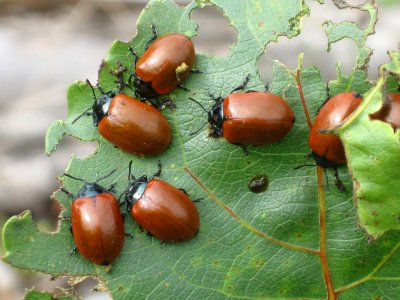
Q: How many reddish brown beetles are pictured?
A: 7